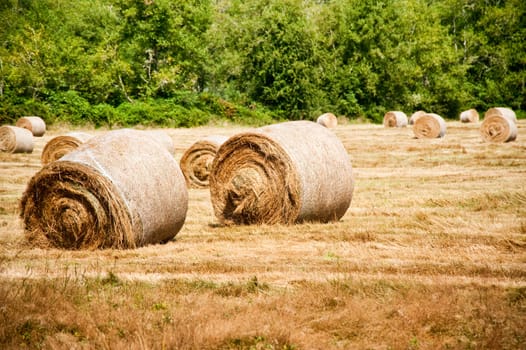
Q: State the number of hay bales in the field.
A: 14